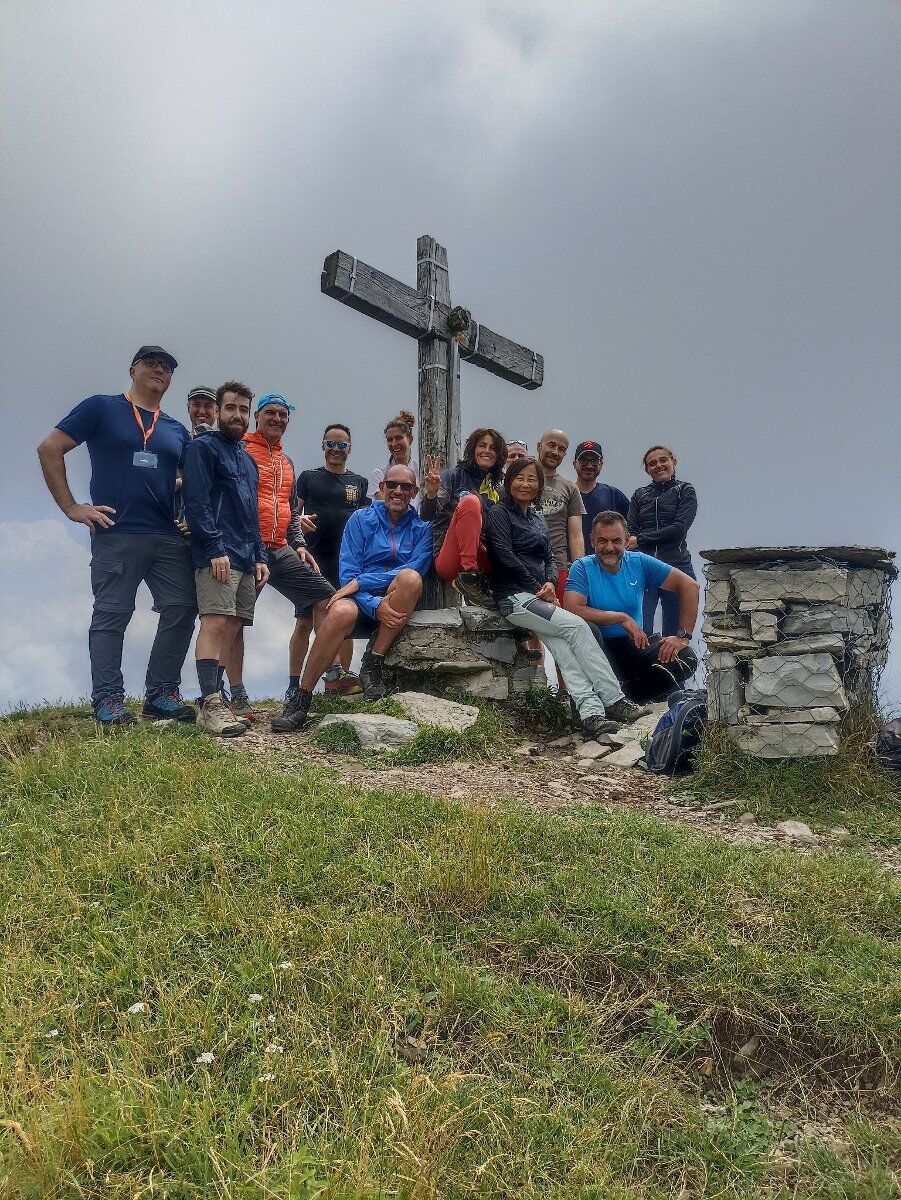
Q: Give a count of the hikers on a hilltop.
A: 14